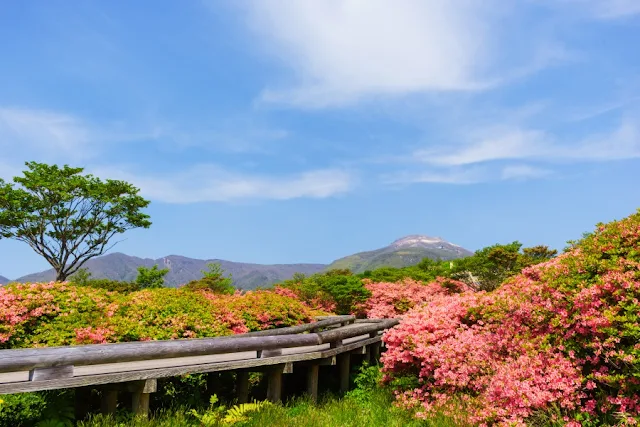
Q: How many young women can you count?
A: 0